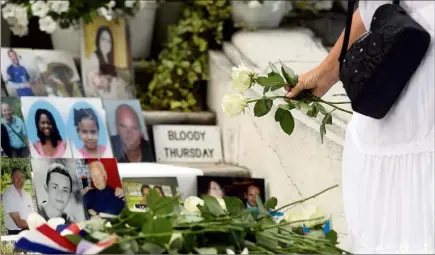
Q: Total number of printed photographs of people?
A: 11